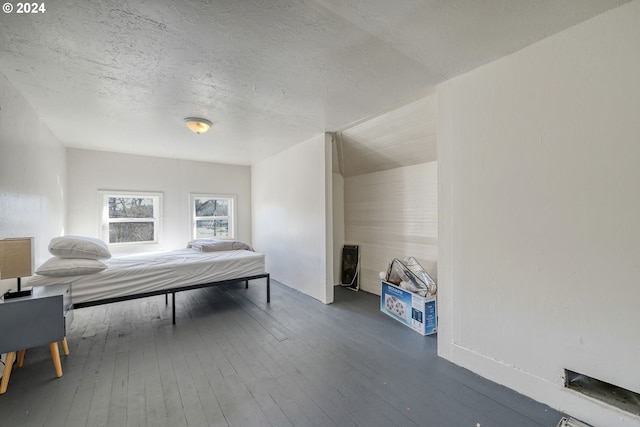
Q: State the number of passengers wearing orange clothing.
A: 0